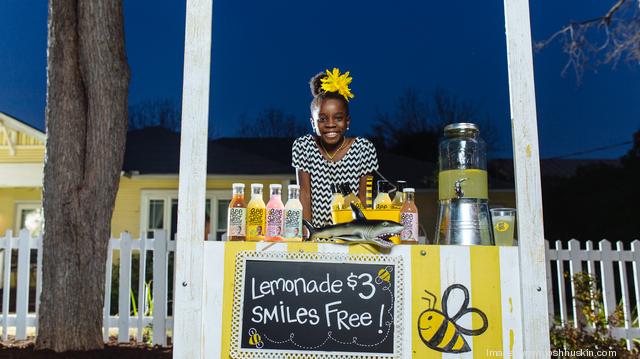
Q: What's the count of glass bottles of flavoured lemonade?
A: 9